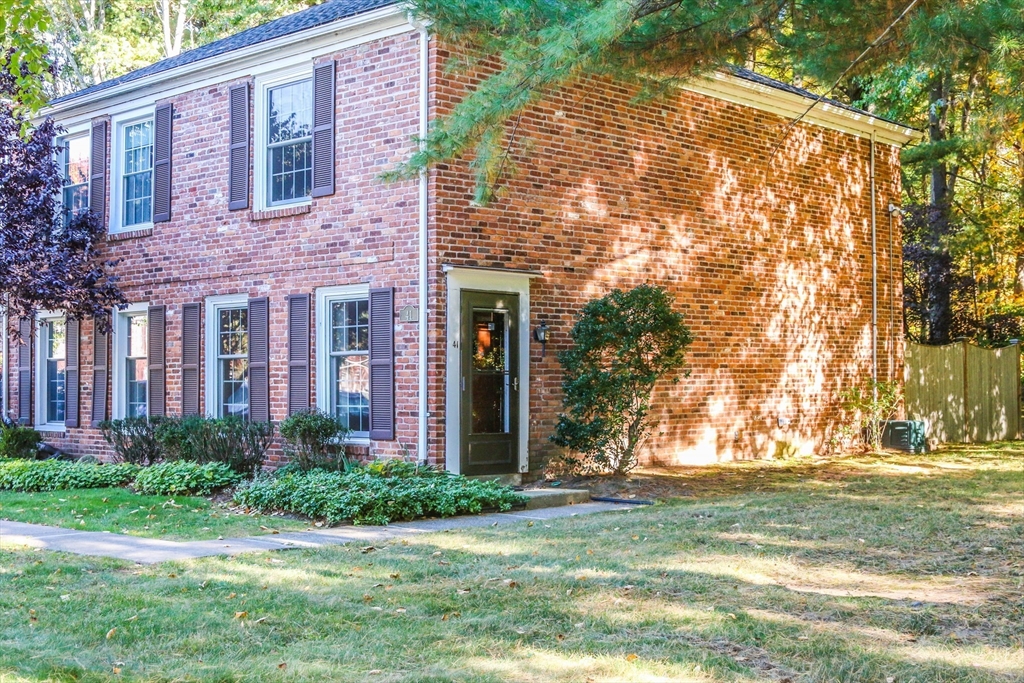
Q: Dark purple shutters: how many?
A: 12